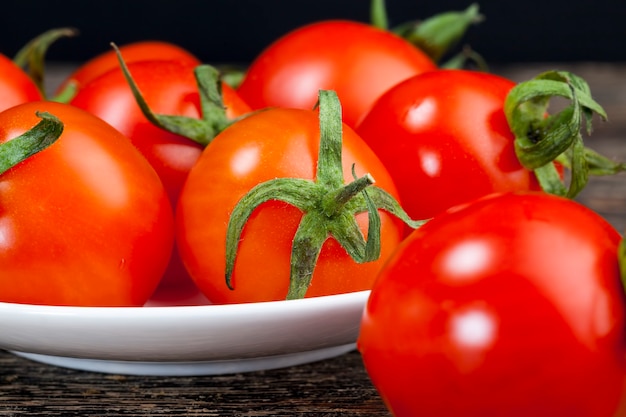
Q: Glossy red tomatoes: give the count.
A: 8